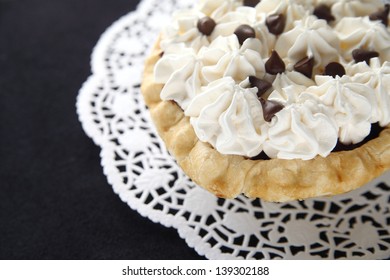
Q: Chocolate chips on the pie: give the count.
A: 12